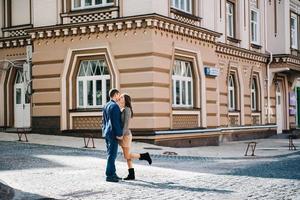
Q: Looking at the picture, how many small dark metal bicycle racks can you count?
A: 4